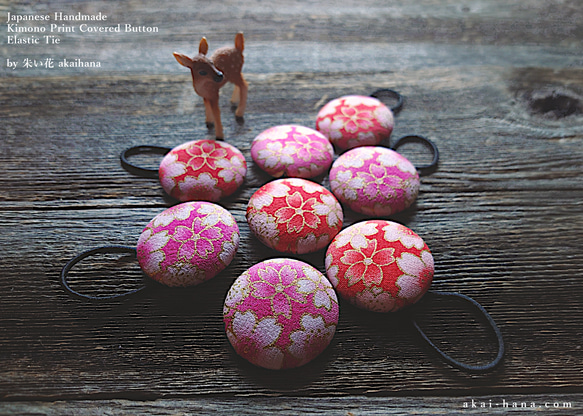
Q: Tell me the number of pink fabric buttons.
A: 4